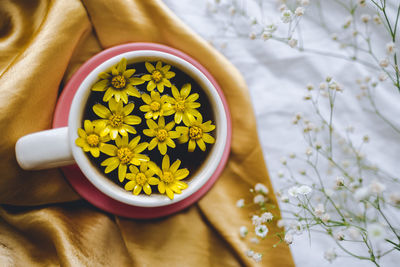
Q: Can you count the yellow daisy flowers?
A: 11